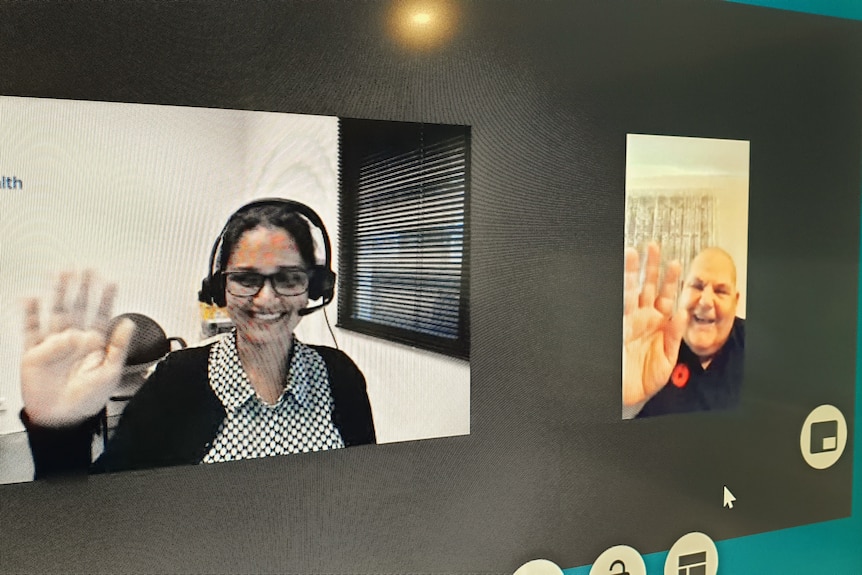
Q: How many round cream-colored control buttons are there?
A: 4